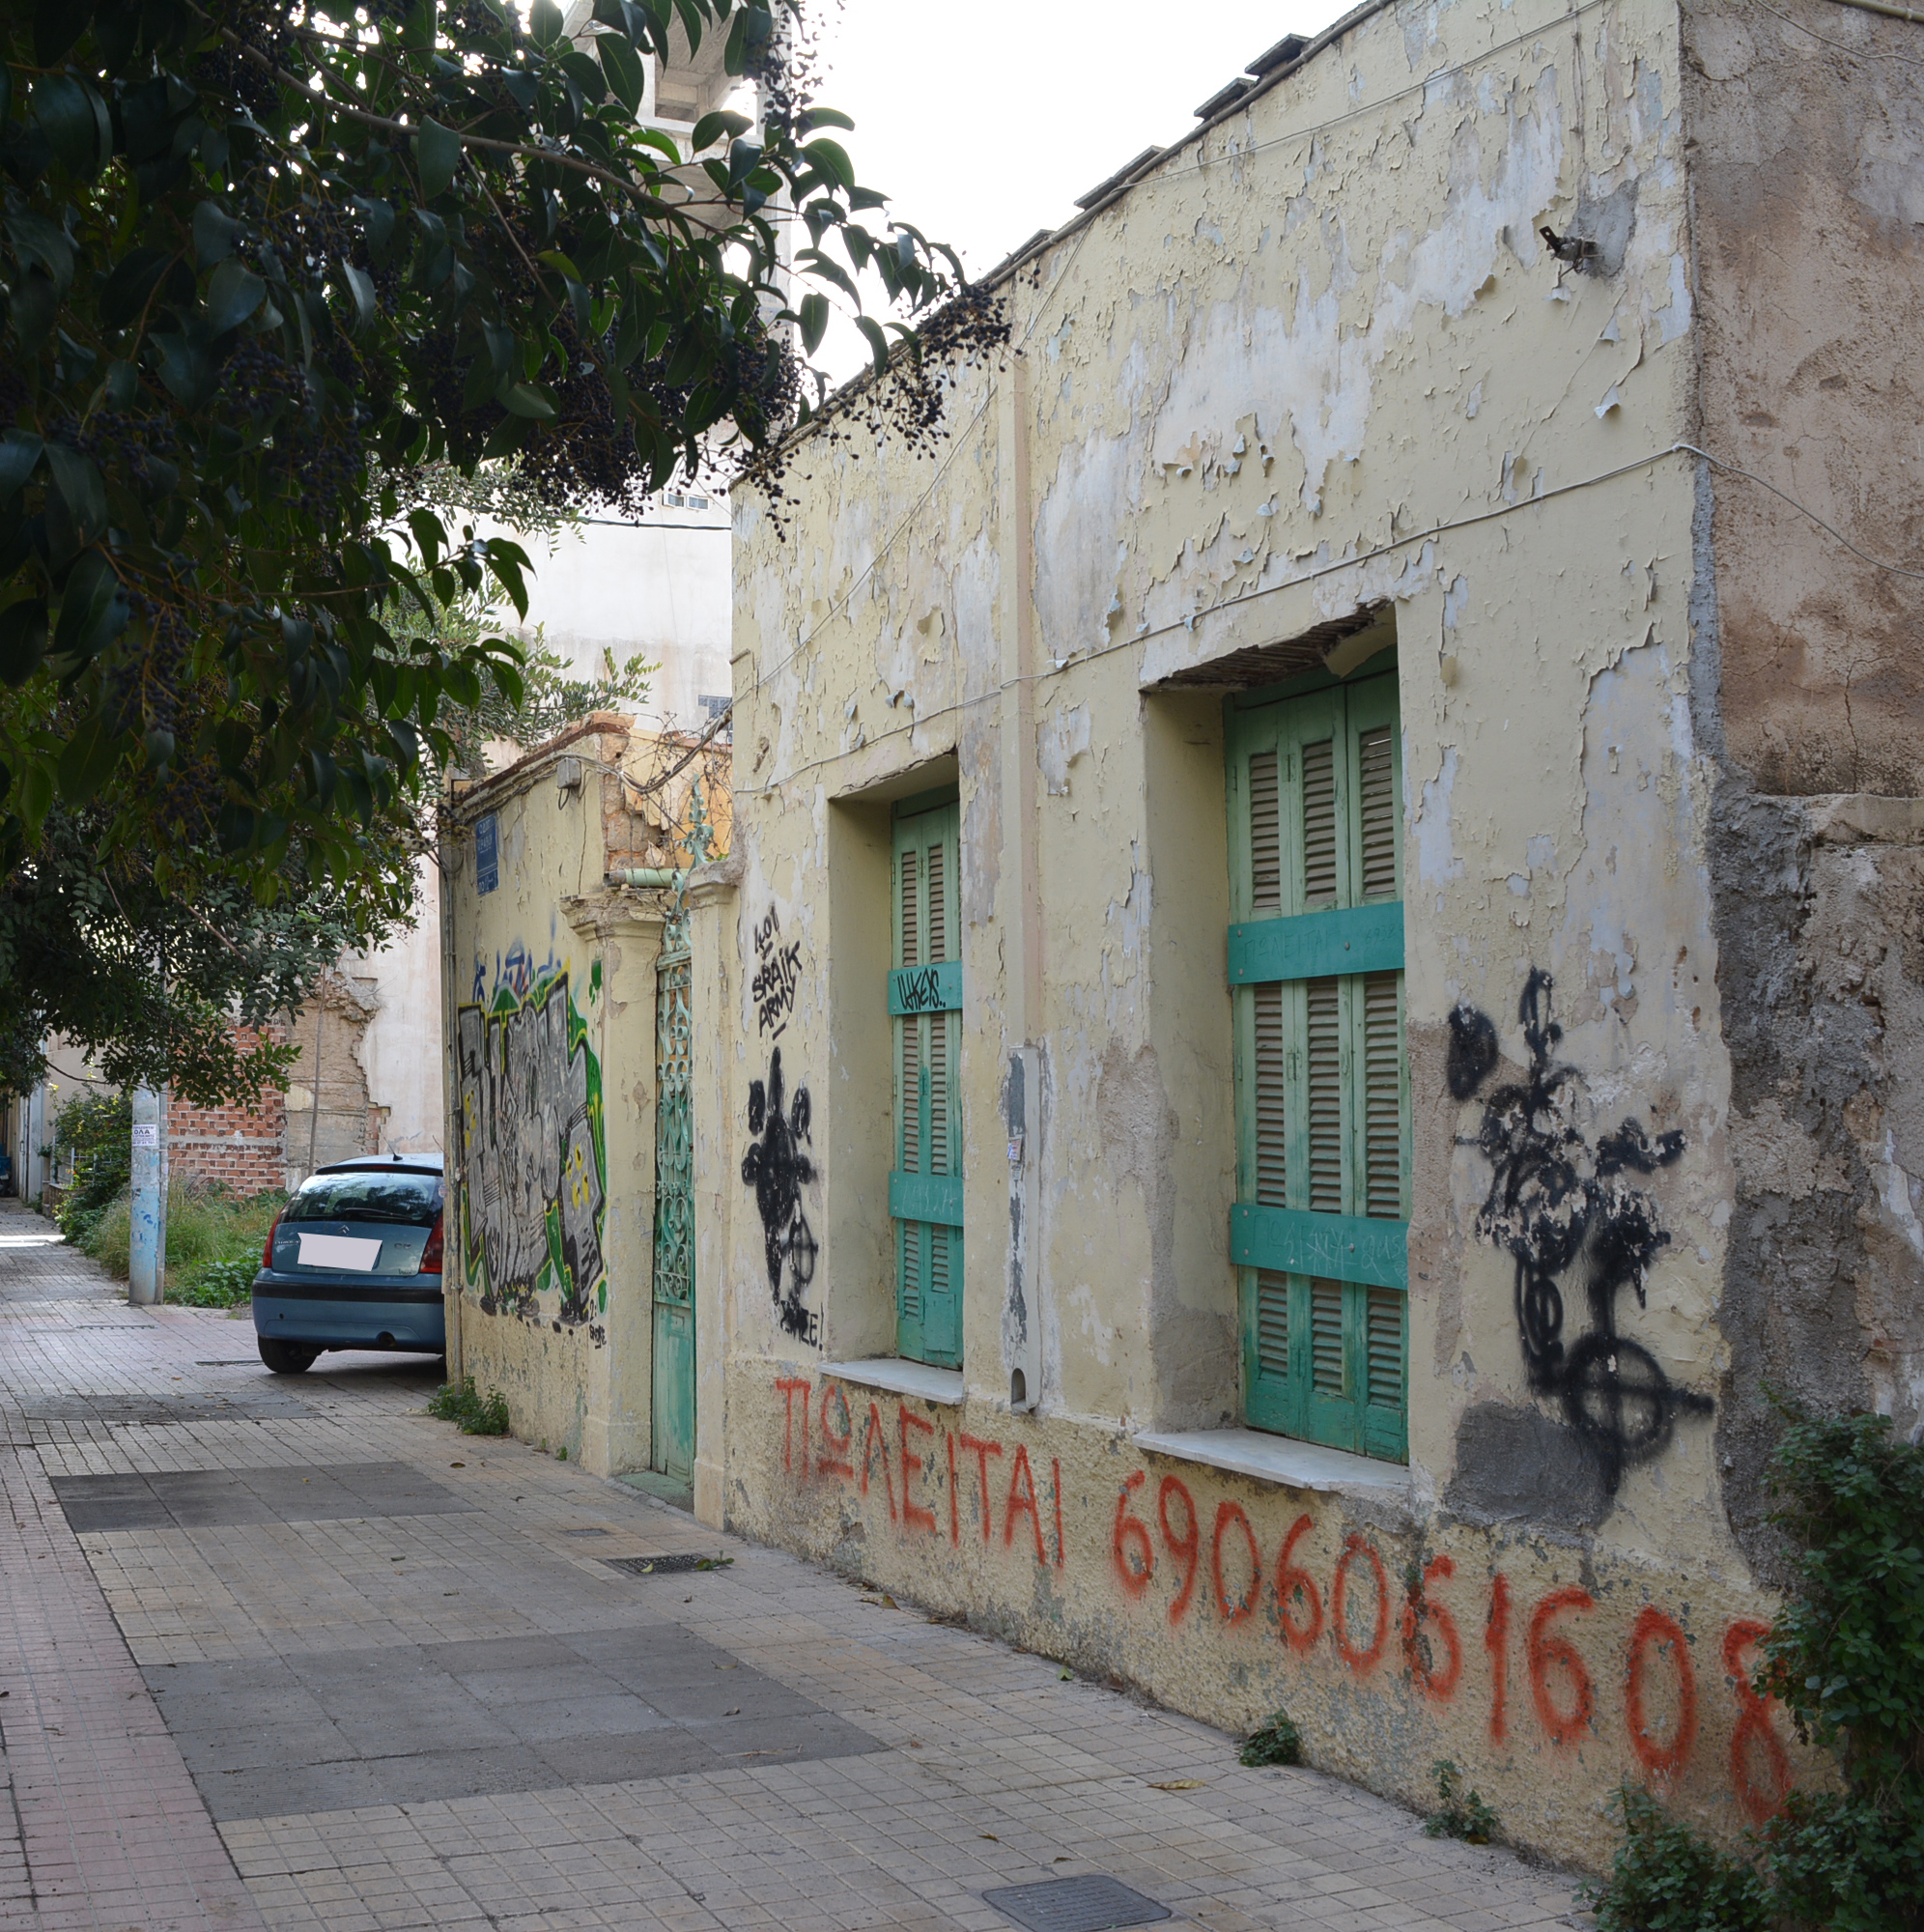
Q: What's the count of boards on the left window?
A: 2